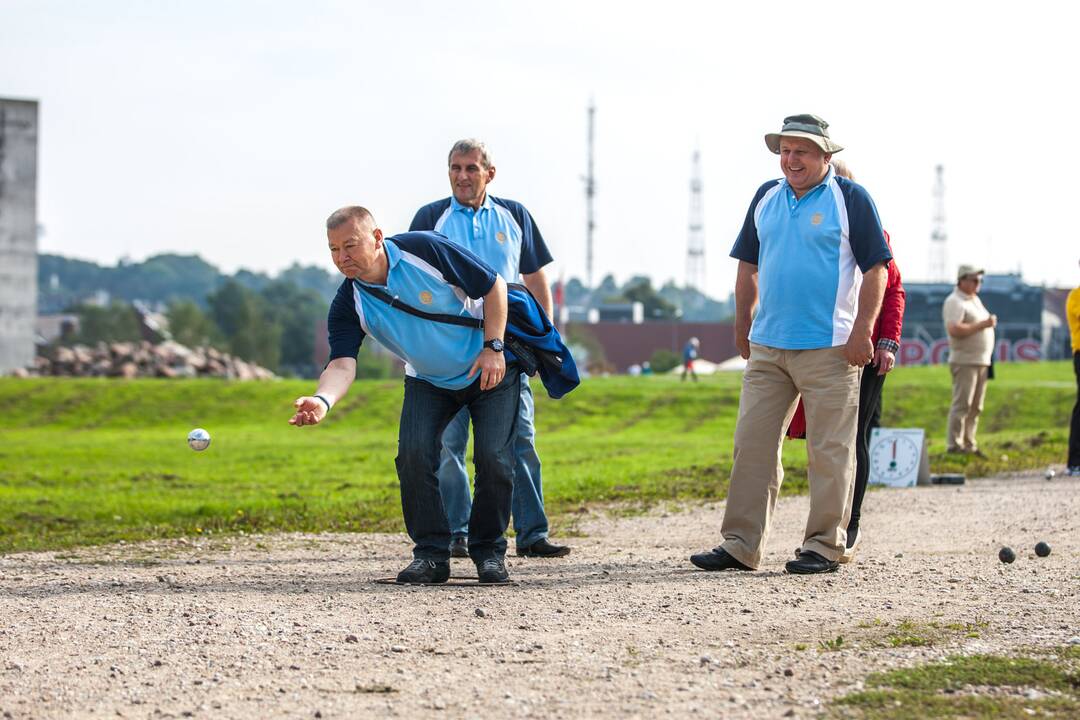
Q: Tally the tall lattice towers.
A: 3